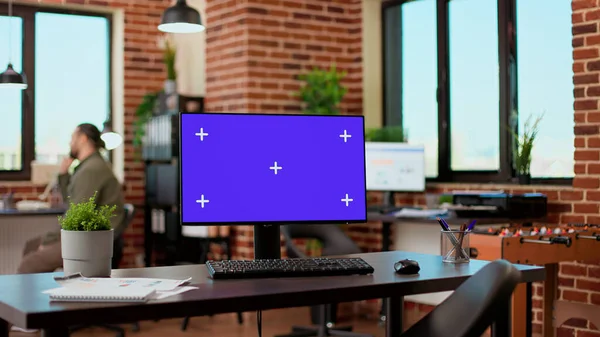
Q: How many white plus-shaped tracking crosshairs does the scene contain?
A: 5